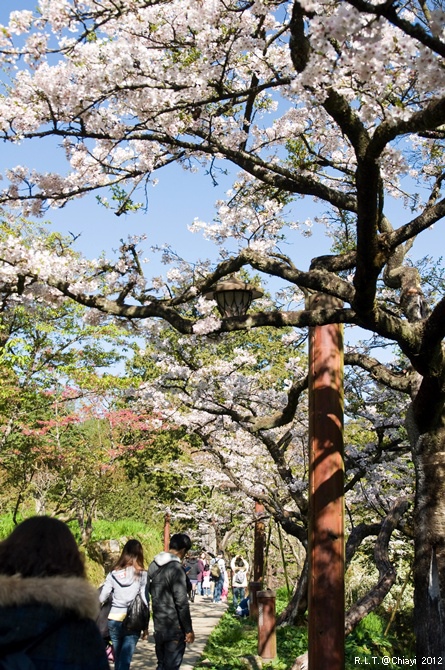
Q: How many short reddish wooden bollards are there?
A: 2